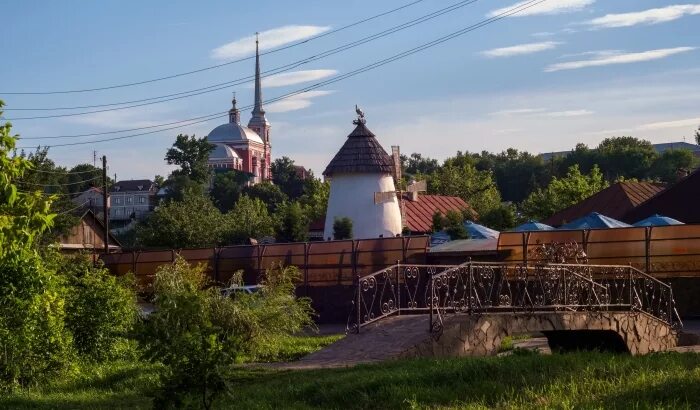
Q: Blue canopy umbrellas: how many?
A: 4